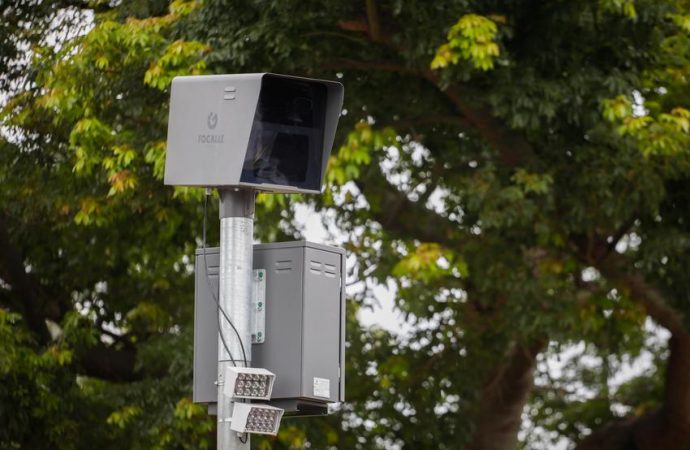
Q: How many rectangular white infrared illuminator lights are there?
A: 2